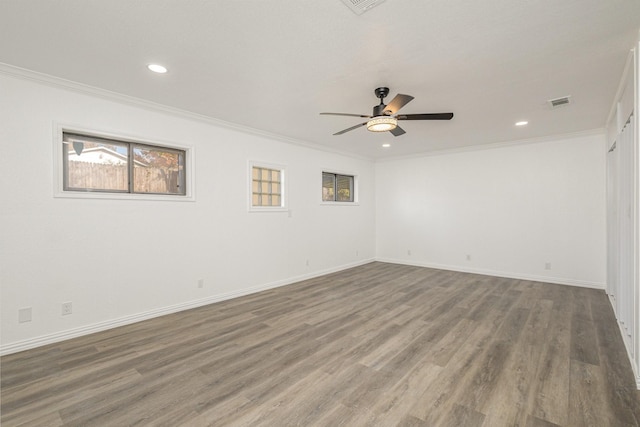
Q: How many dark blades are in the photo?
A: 5